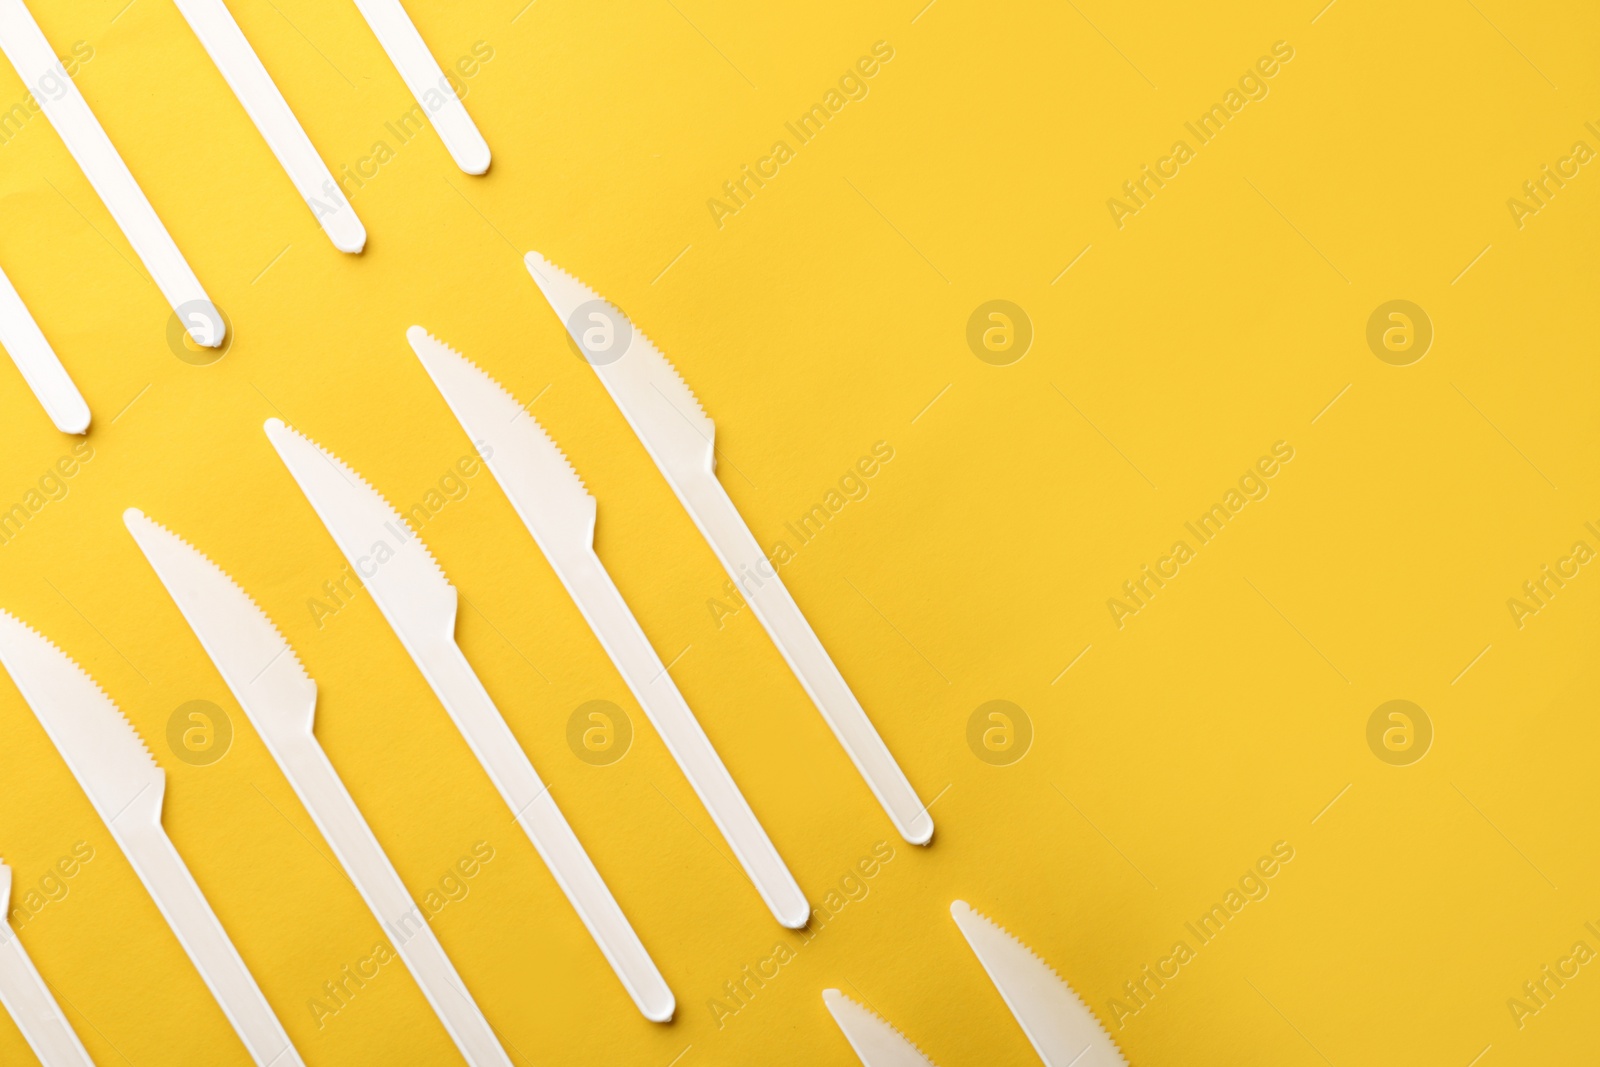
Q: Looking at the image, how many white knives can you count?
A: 12